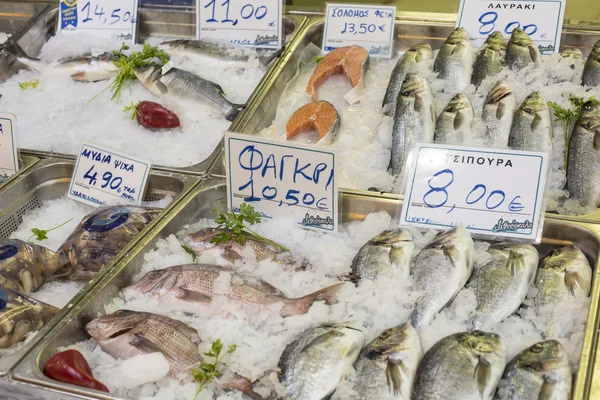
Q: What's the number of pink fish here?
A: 3